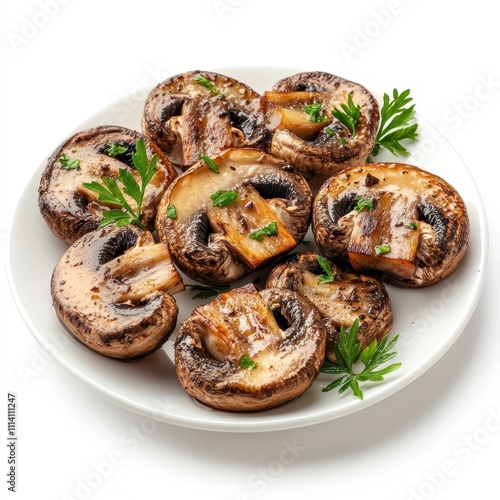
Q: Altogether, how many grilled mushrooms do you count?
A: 8